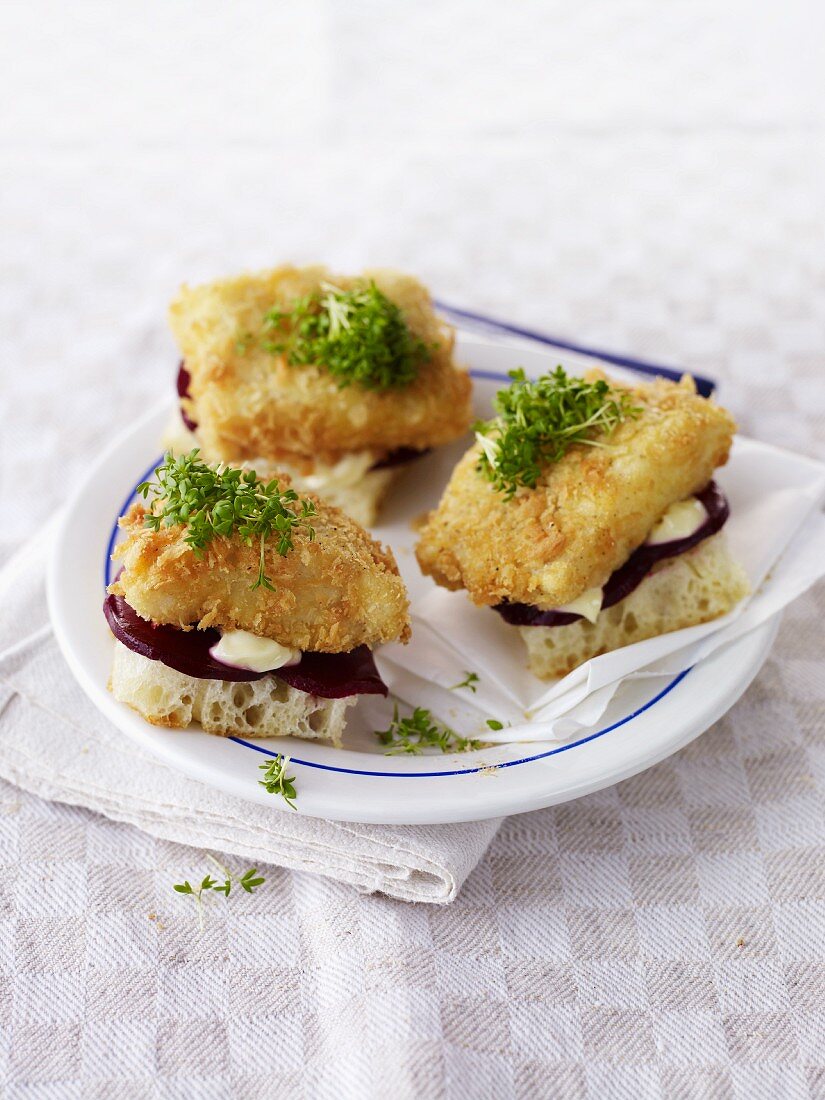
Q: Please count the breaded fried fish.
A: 3